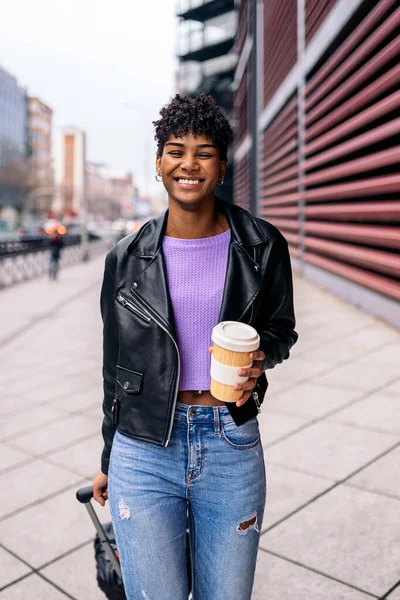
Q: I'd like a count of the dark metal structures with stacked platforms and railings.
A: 1